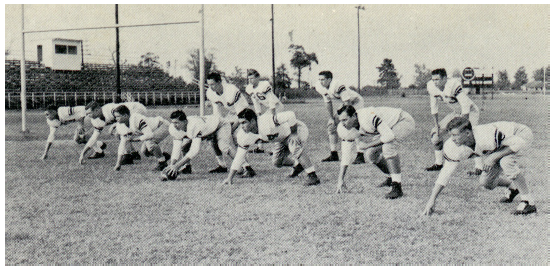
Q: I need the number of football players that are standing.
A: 4